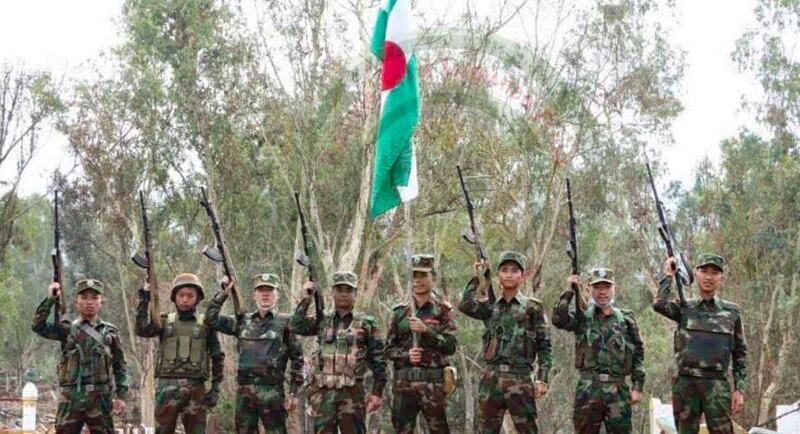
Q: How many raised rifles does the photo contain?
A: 7